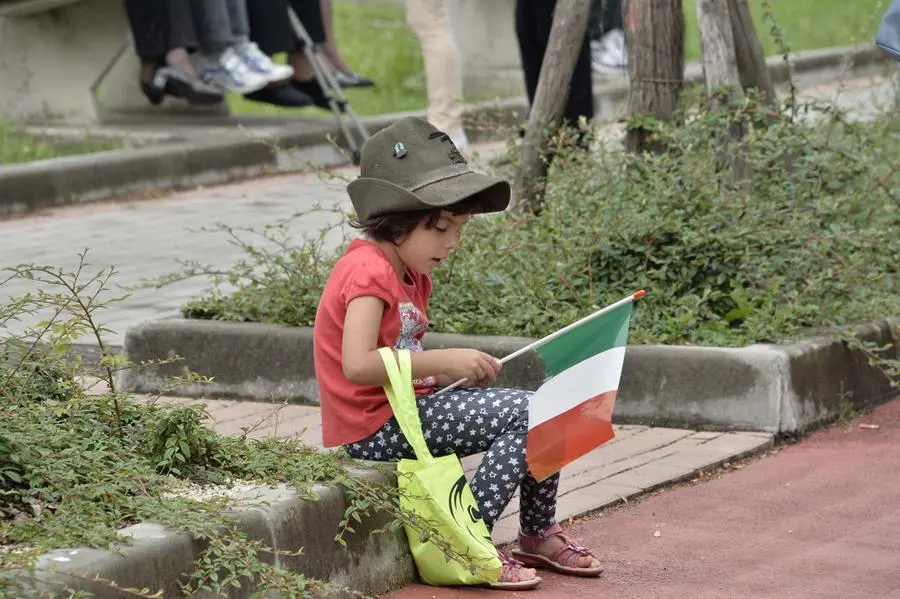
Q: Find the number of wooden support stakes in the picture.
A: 3